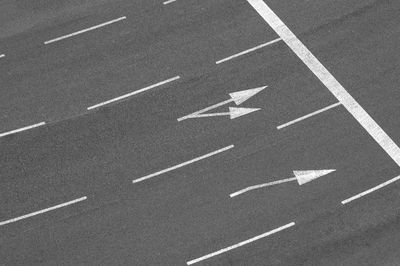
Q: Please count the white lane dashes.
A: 11